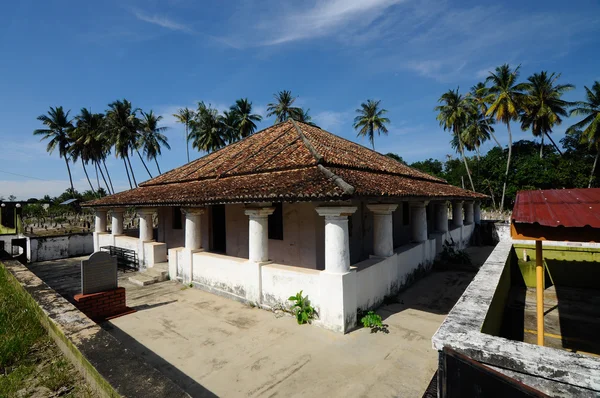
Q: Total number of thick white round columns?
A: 12